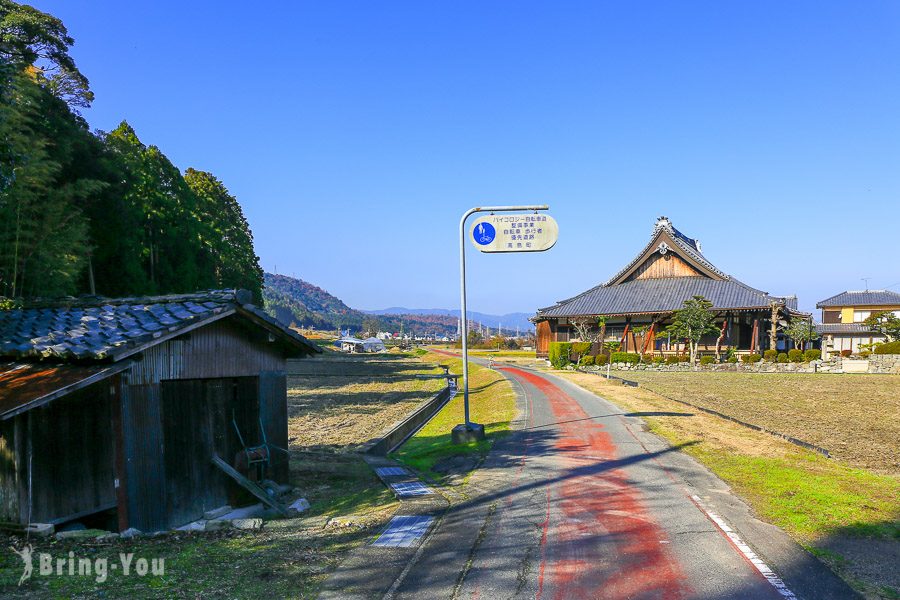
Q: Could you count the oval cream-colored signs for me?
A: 1